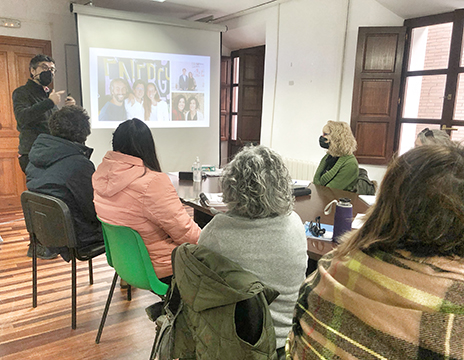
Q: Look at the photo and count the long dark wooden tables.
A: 1